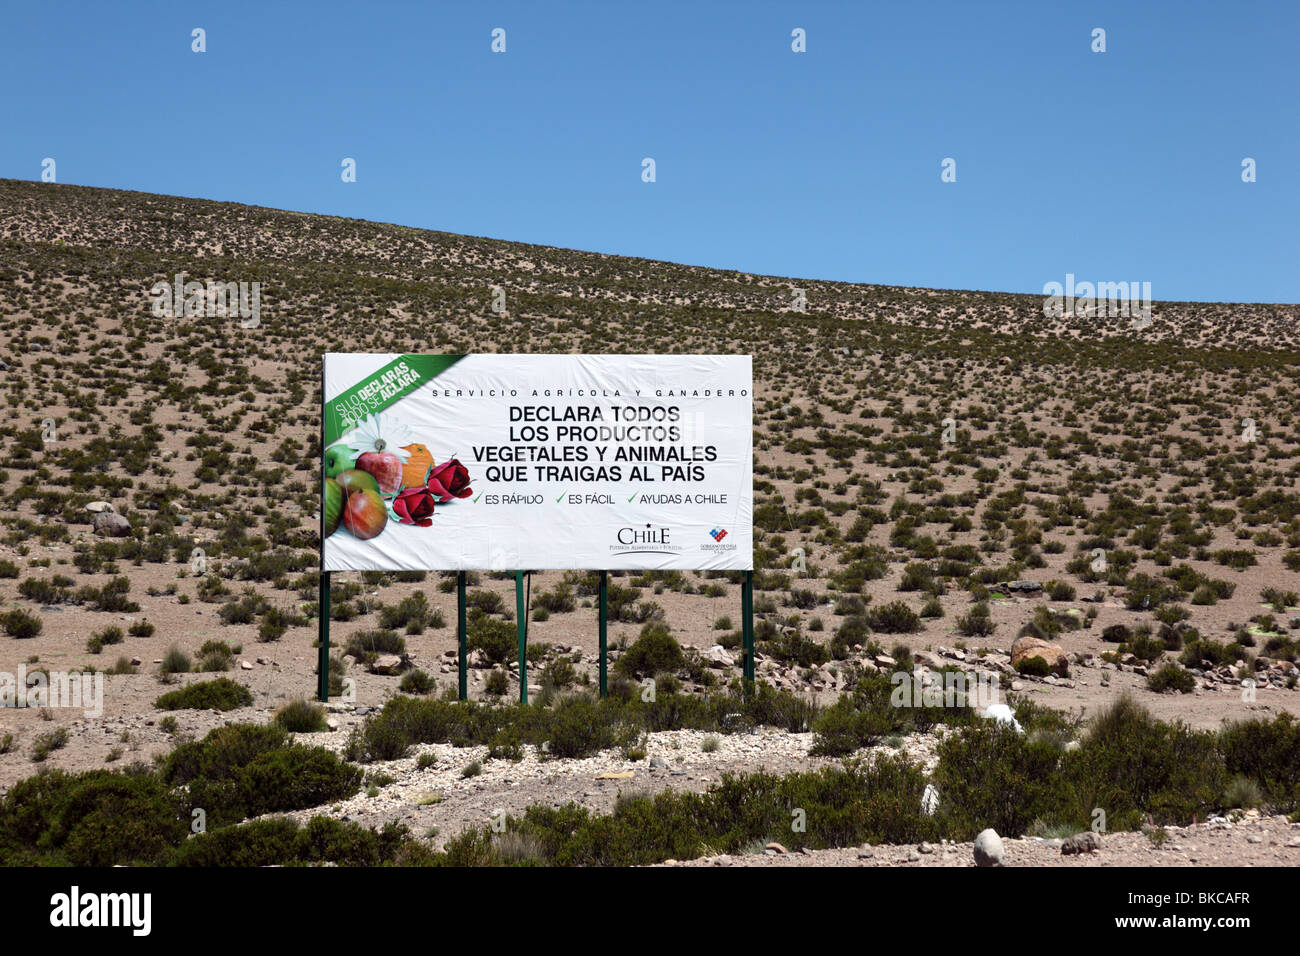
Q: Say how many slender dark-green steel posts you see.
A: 5